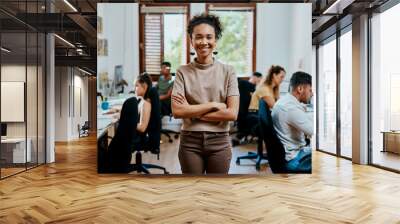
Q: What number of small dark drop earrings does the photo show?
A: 2